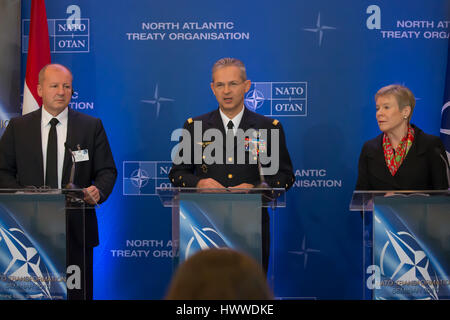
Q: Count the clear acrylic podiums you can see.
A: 3